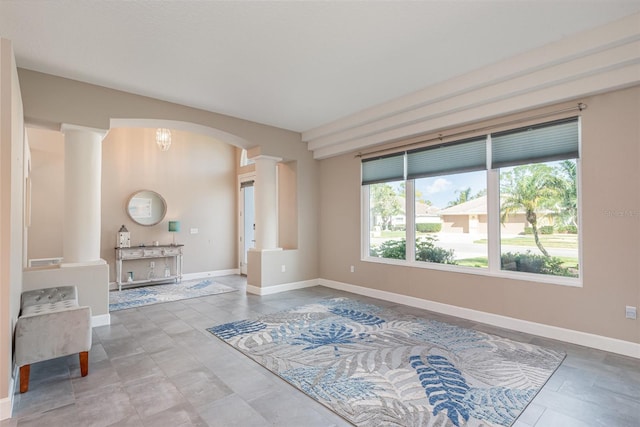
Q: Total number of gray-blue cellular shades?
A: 3